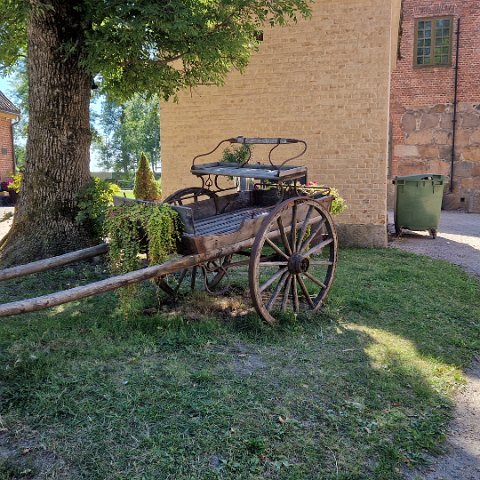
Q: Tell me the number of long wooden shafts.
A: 2